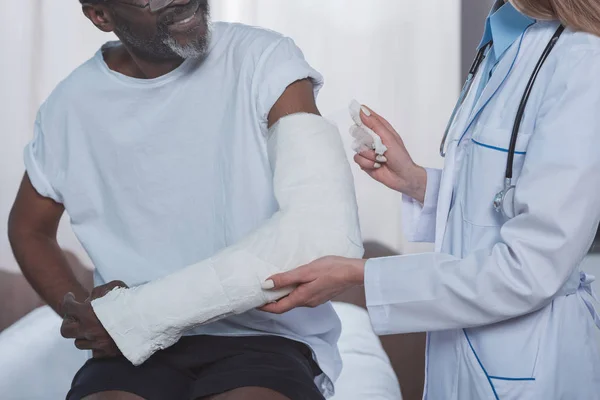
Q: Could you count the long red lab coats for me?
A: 0